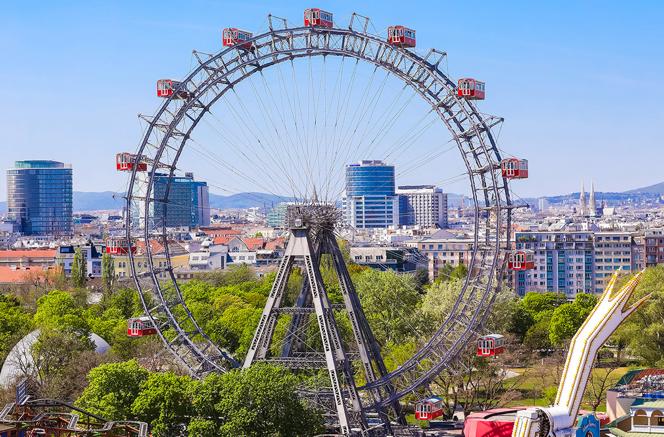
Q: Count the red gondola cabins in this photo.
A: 12